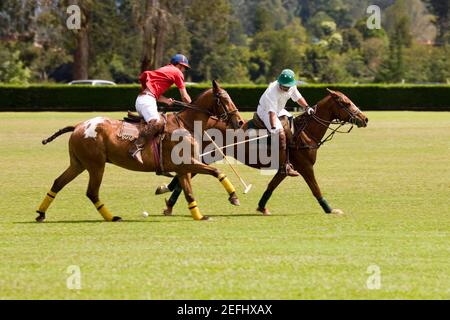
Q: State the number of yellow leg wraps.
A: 4